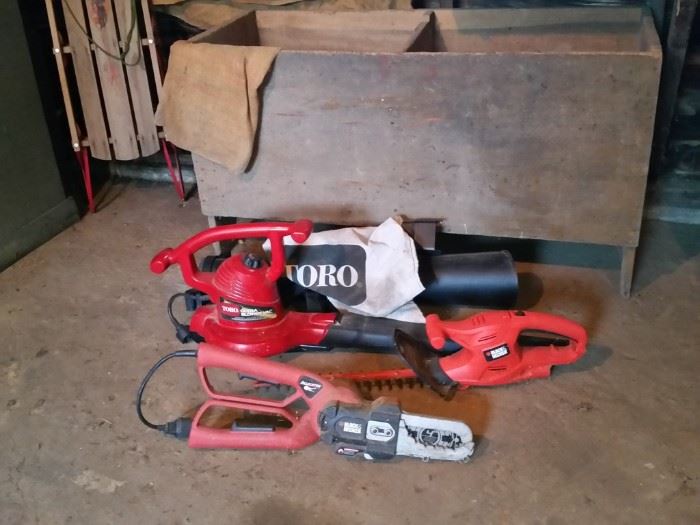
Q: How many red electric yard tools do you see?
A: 3